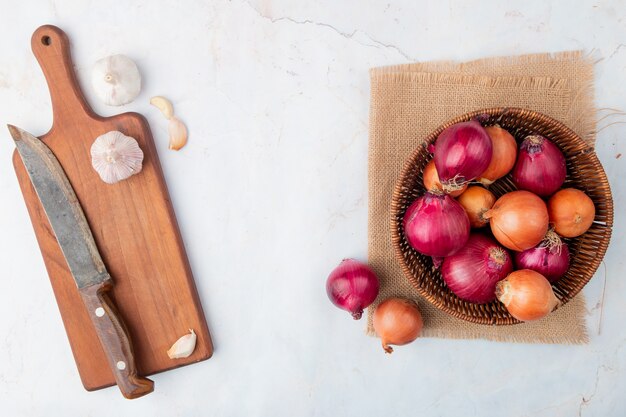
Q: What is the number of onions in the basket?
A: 11